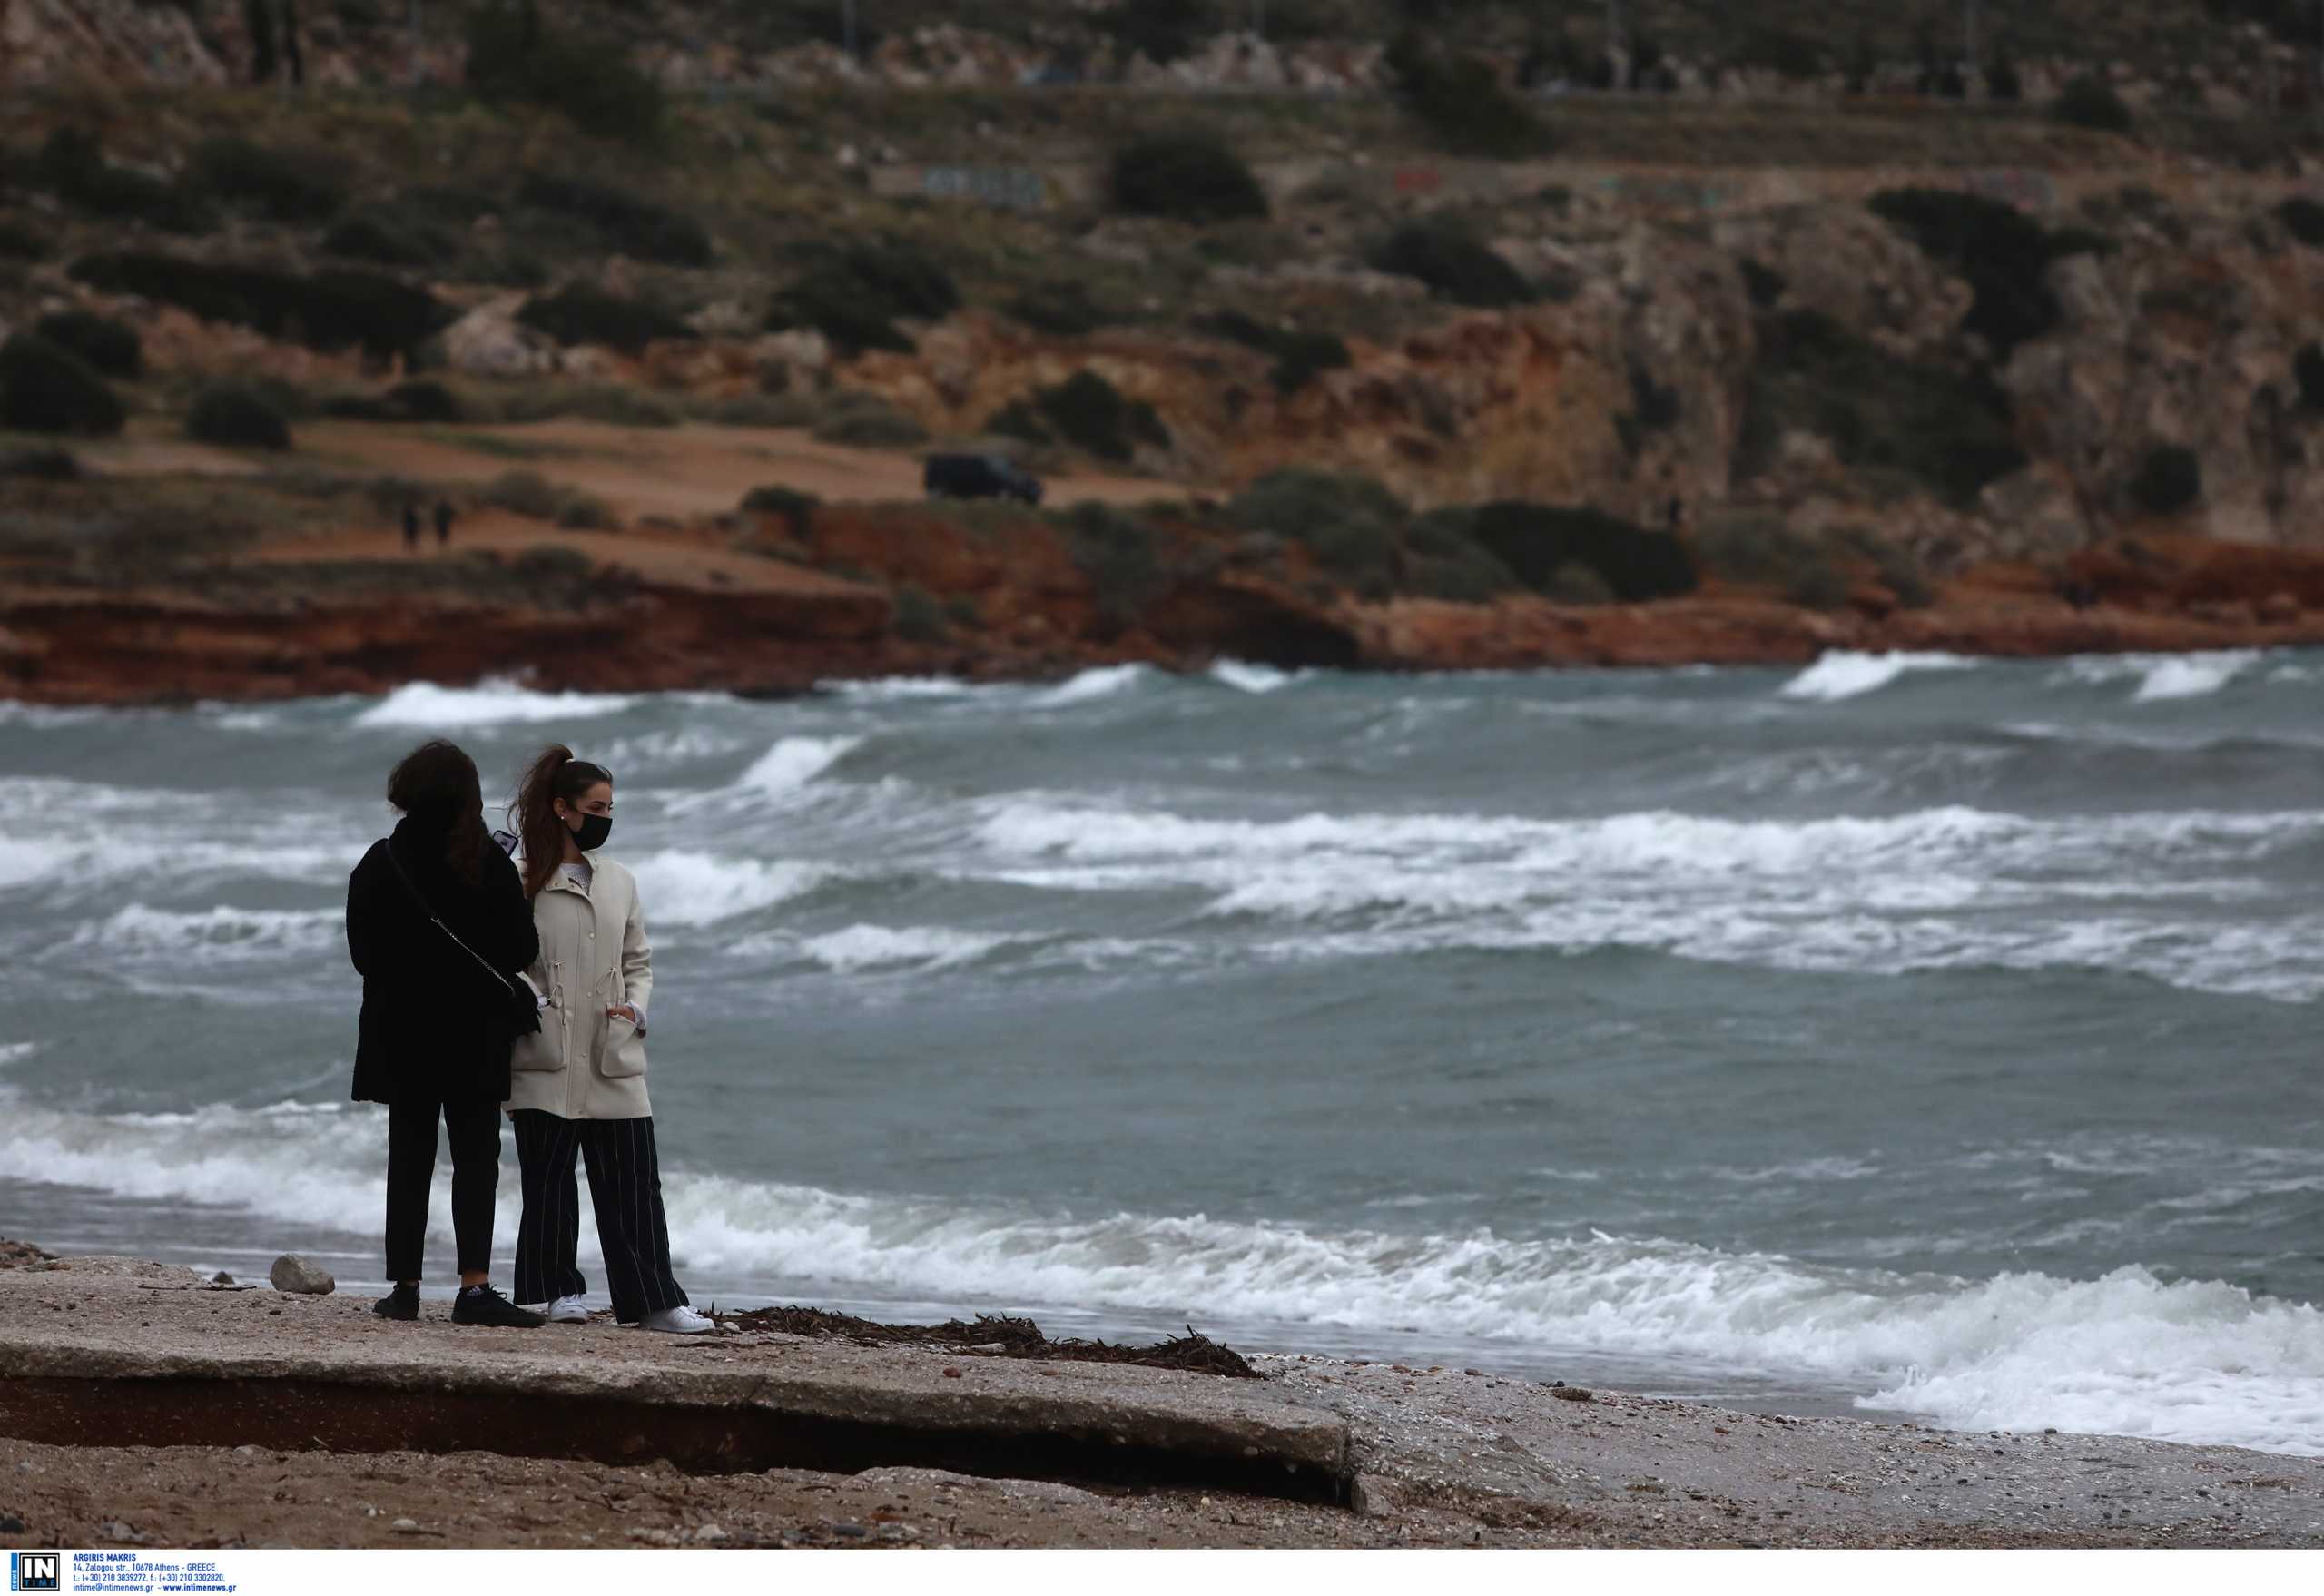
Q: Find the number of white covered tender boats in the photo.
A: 0